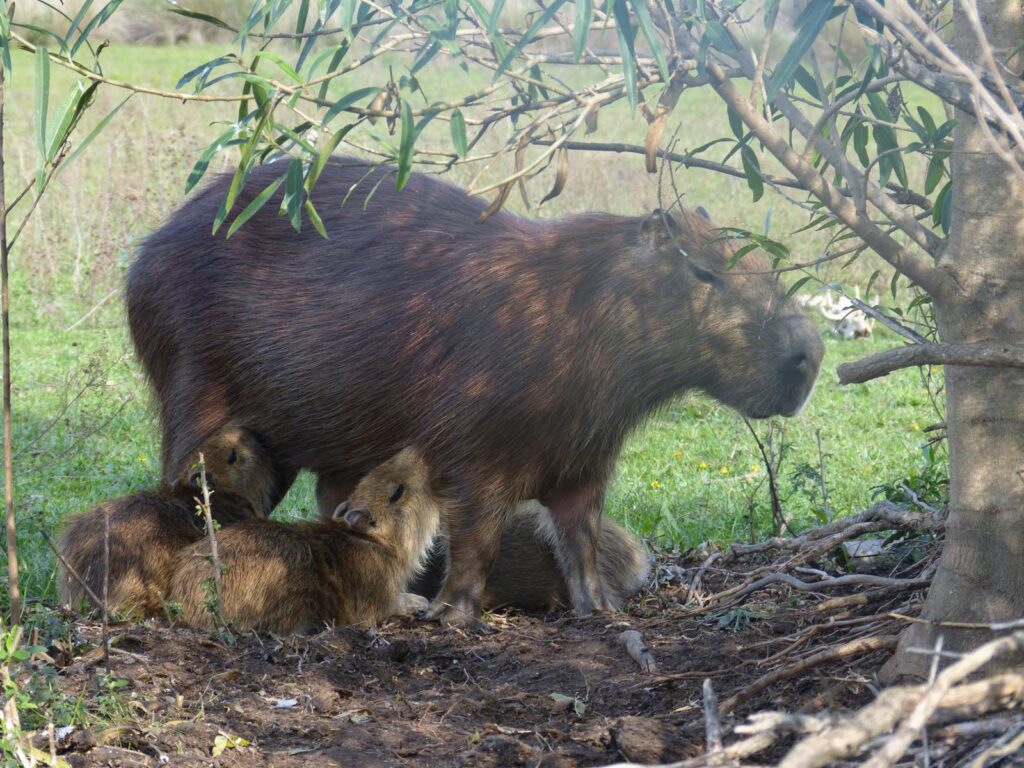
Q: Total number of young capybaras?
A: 3